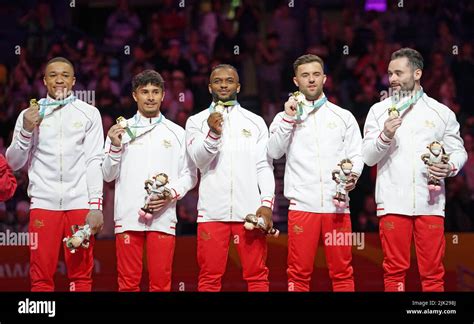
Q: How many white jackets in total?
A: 5